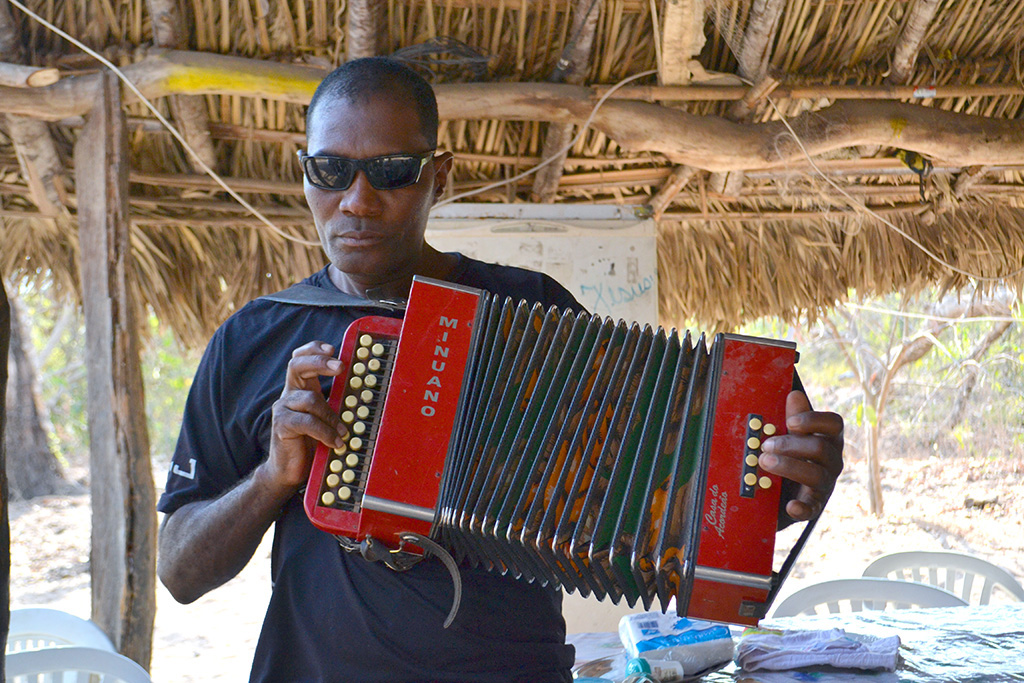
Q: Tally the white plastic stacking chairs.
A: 4